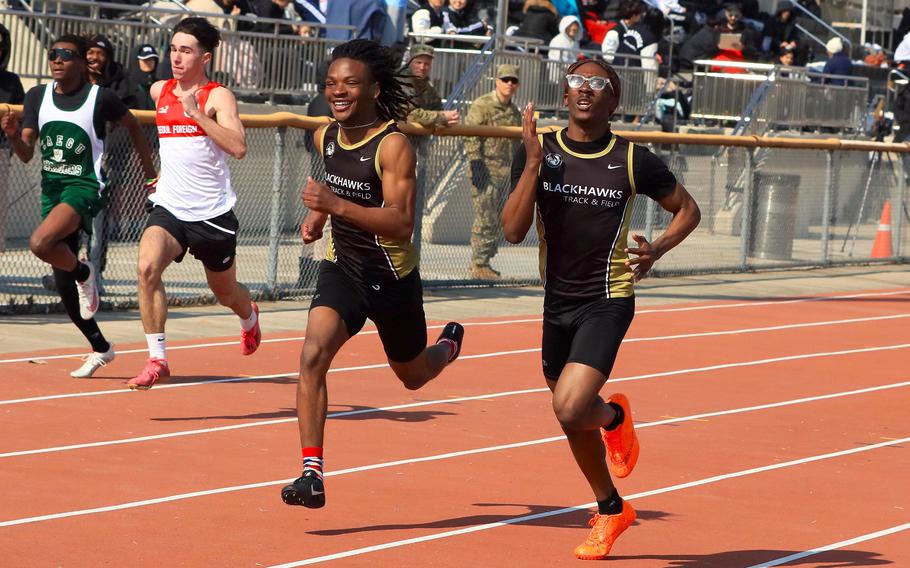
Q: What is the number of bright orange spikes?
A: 2